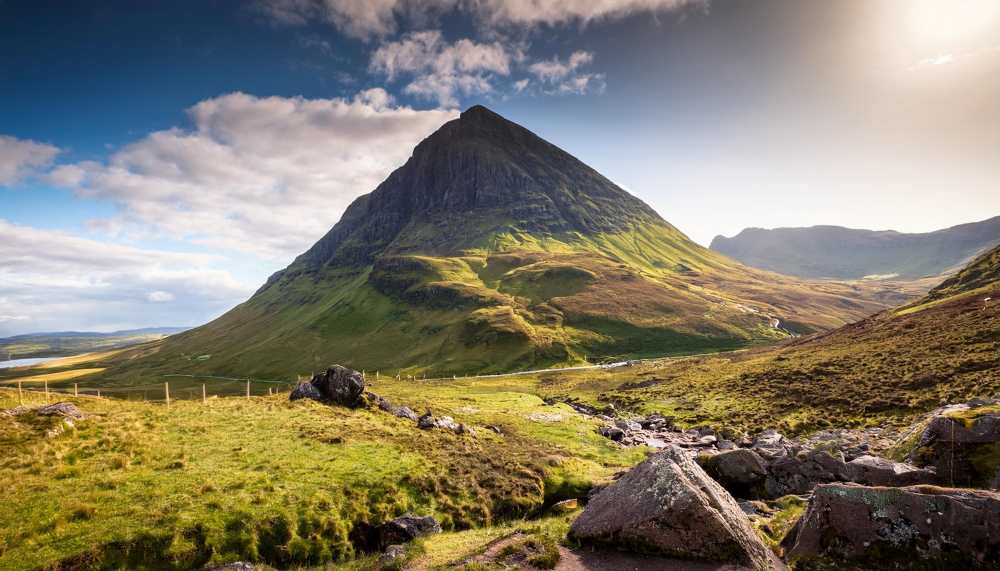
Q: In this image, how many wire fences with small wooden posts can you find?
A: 1